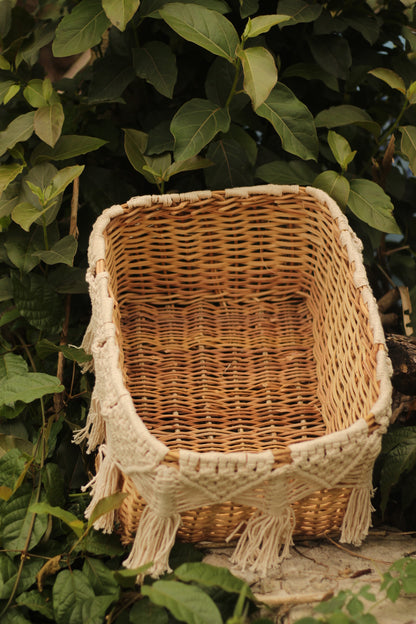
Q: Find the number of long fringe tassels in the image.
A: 6